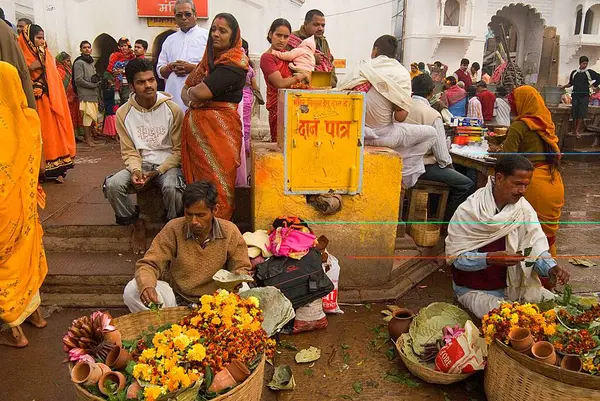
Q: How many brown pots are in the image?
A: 12